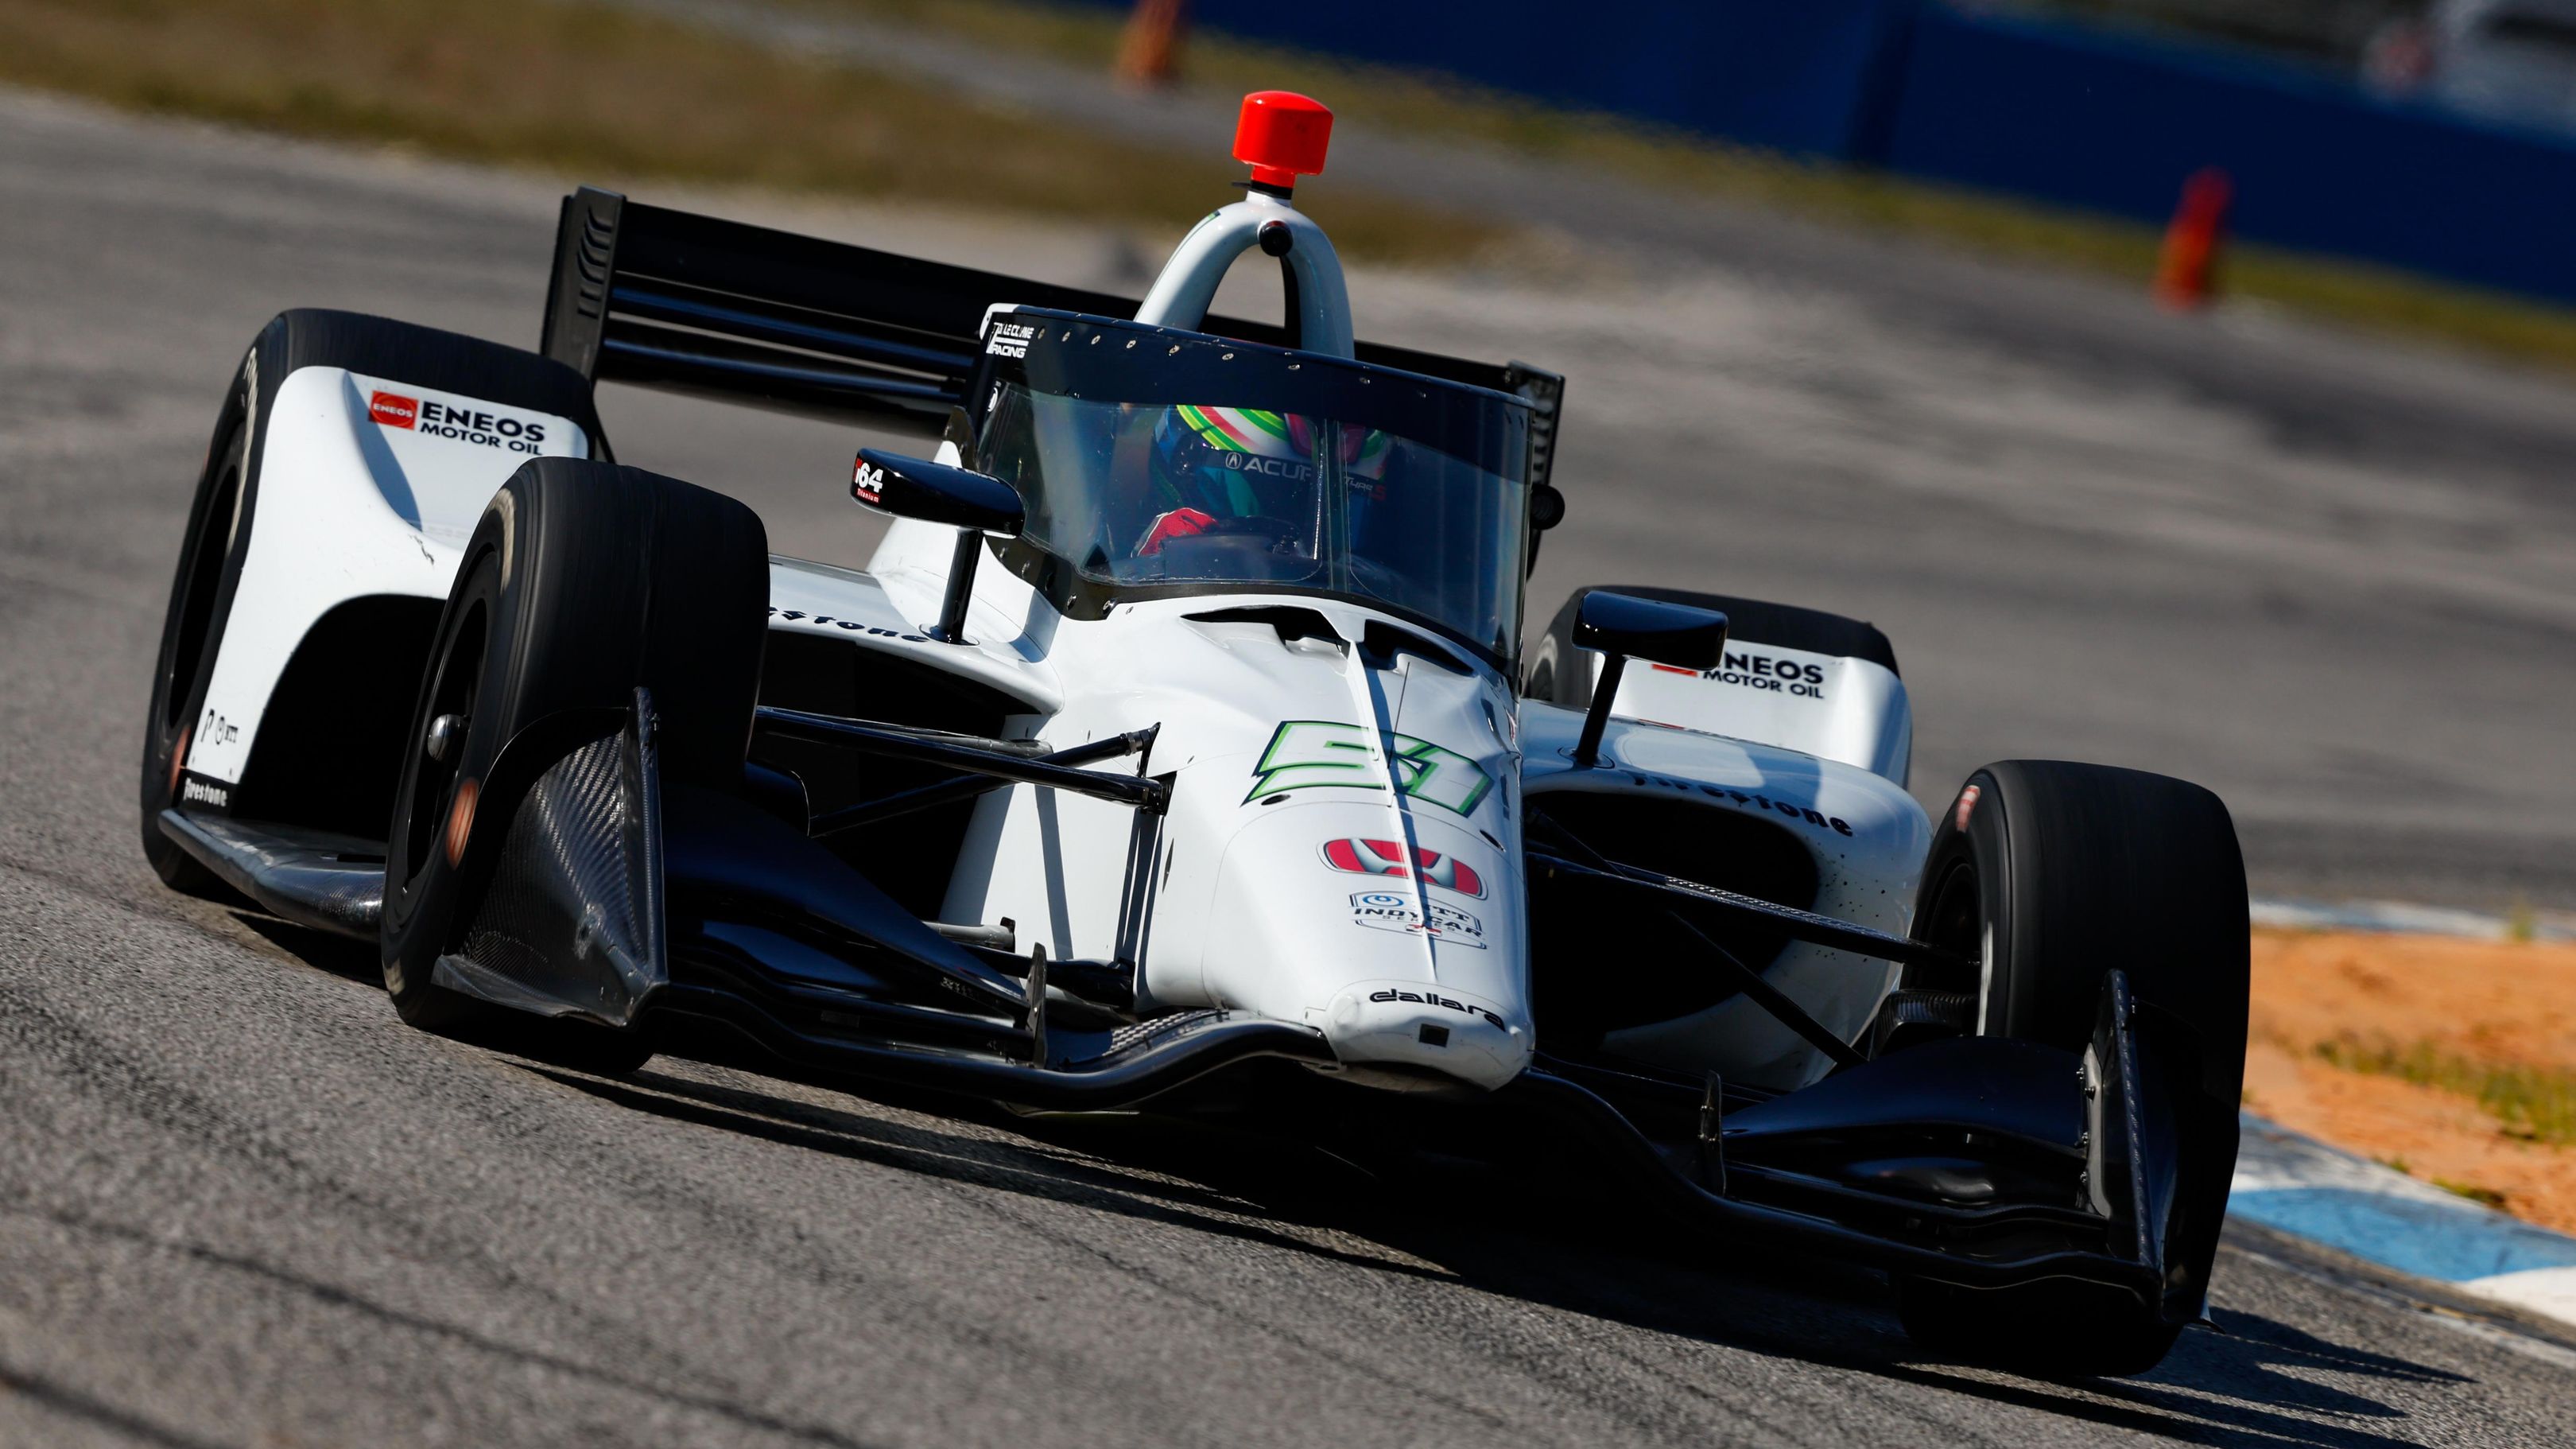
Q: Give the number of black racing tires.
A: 4